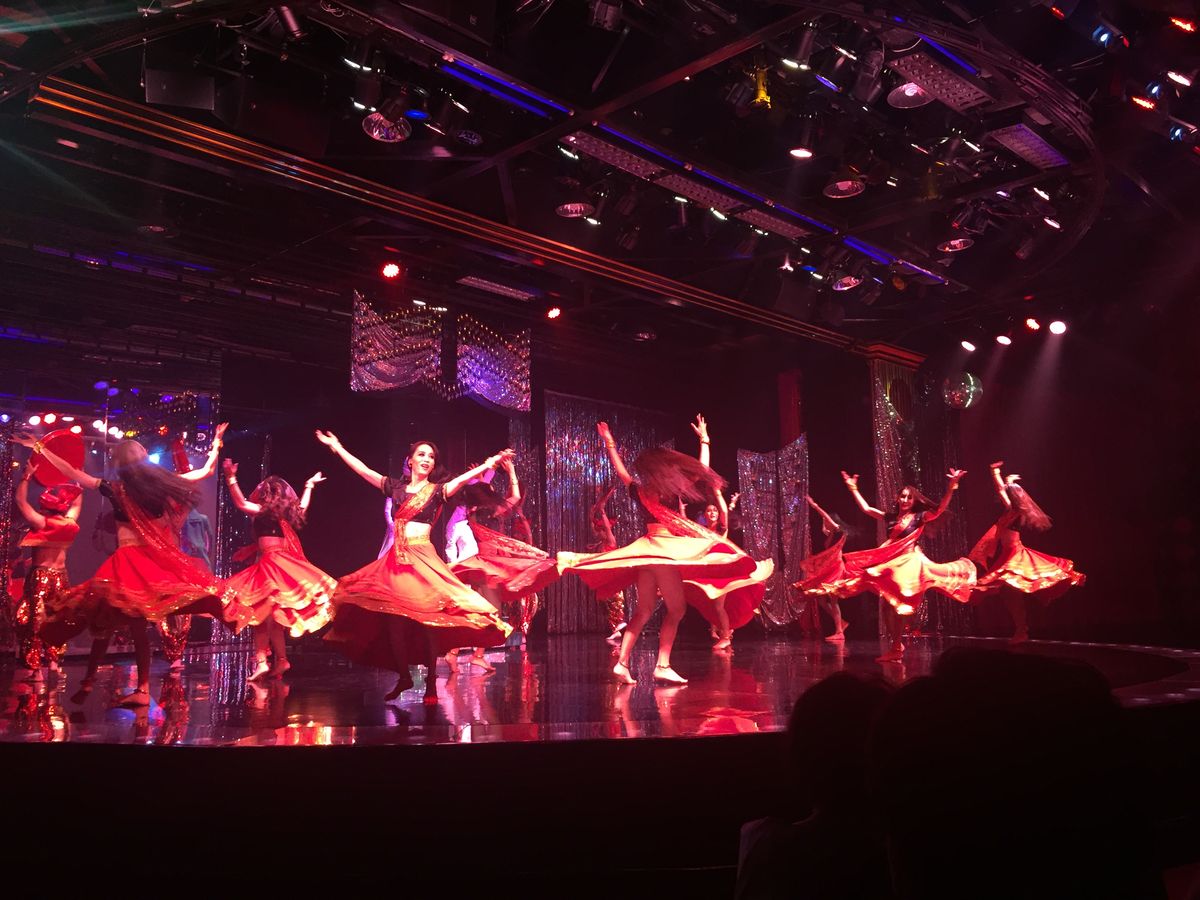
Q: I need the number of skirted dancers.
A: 9